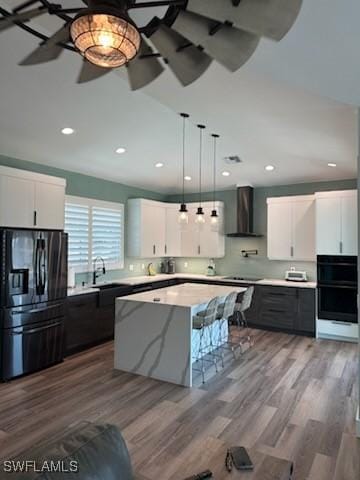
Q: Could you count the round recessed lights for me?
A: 7